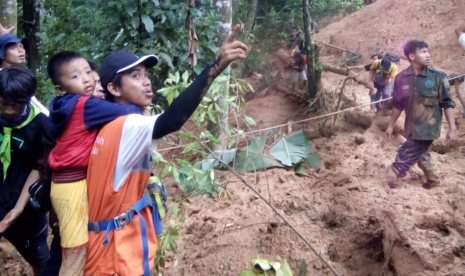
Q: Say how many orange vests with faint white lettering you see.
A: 1